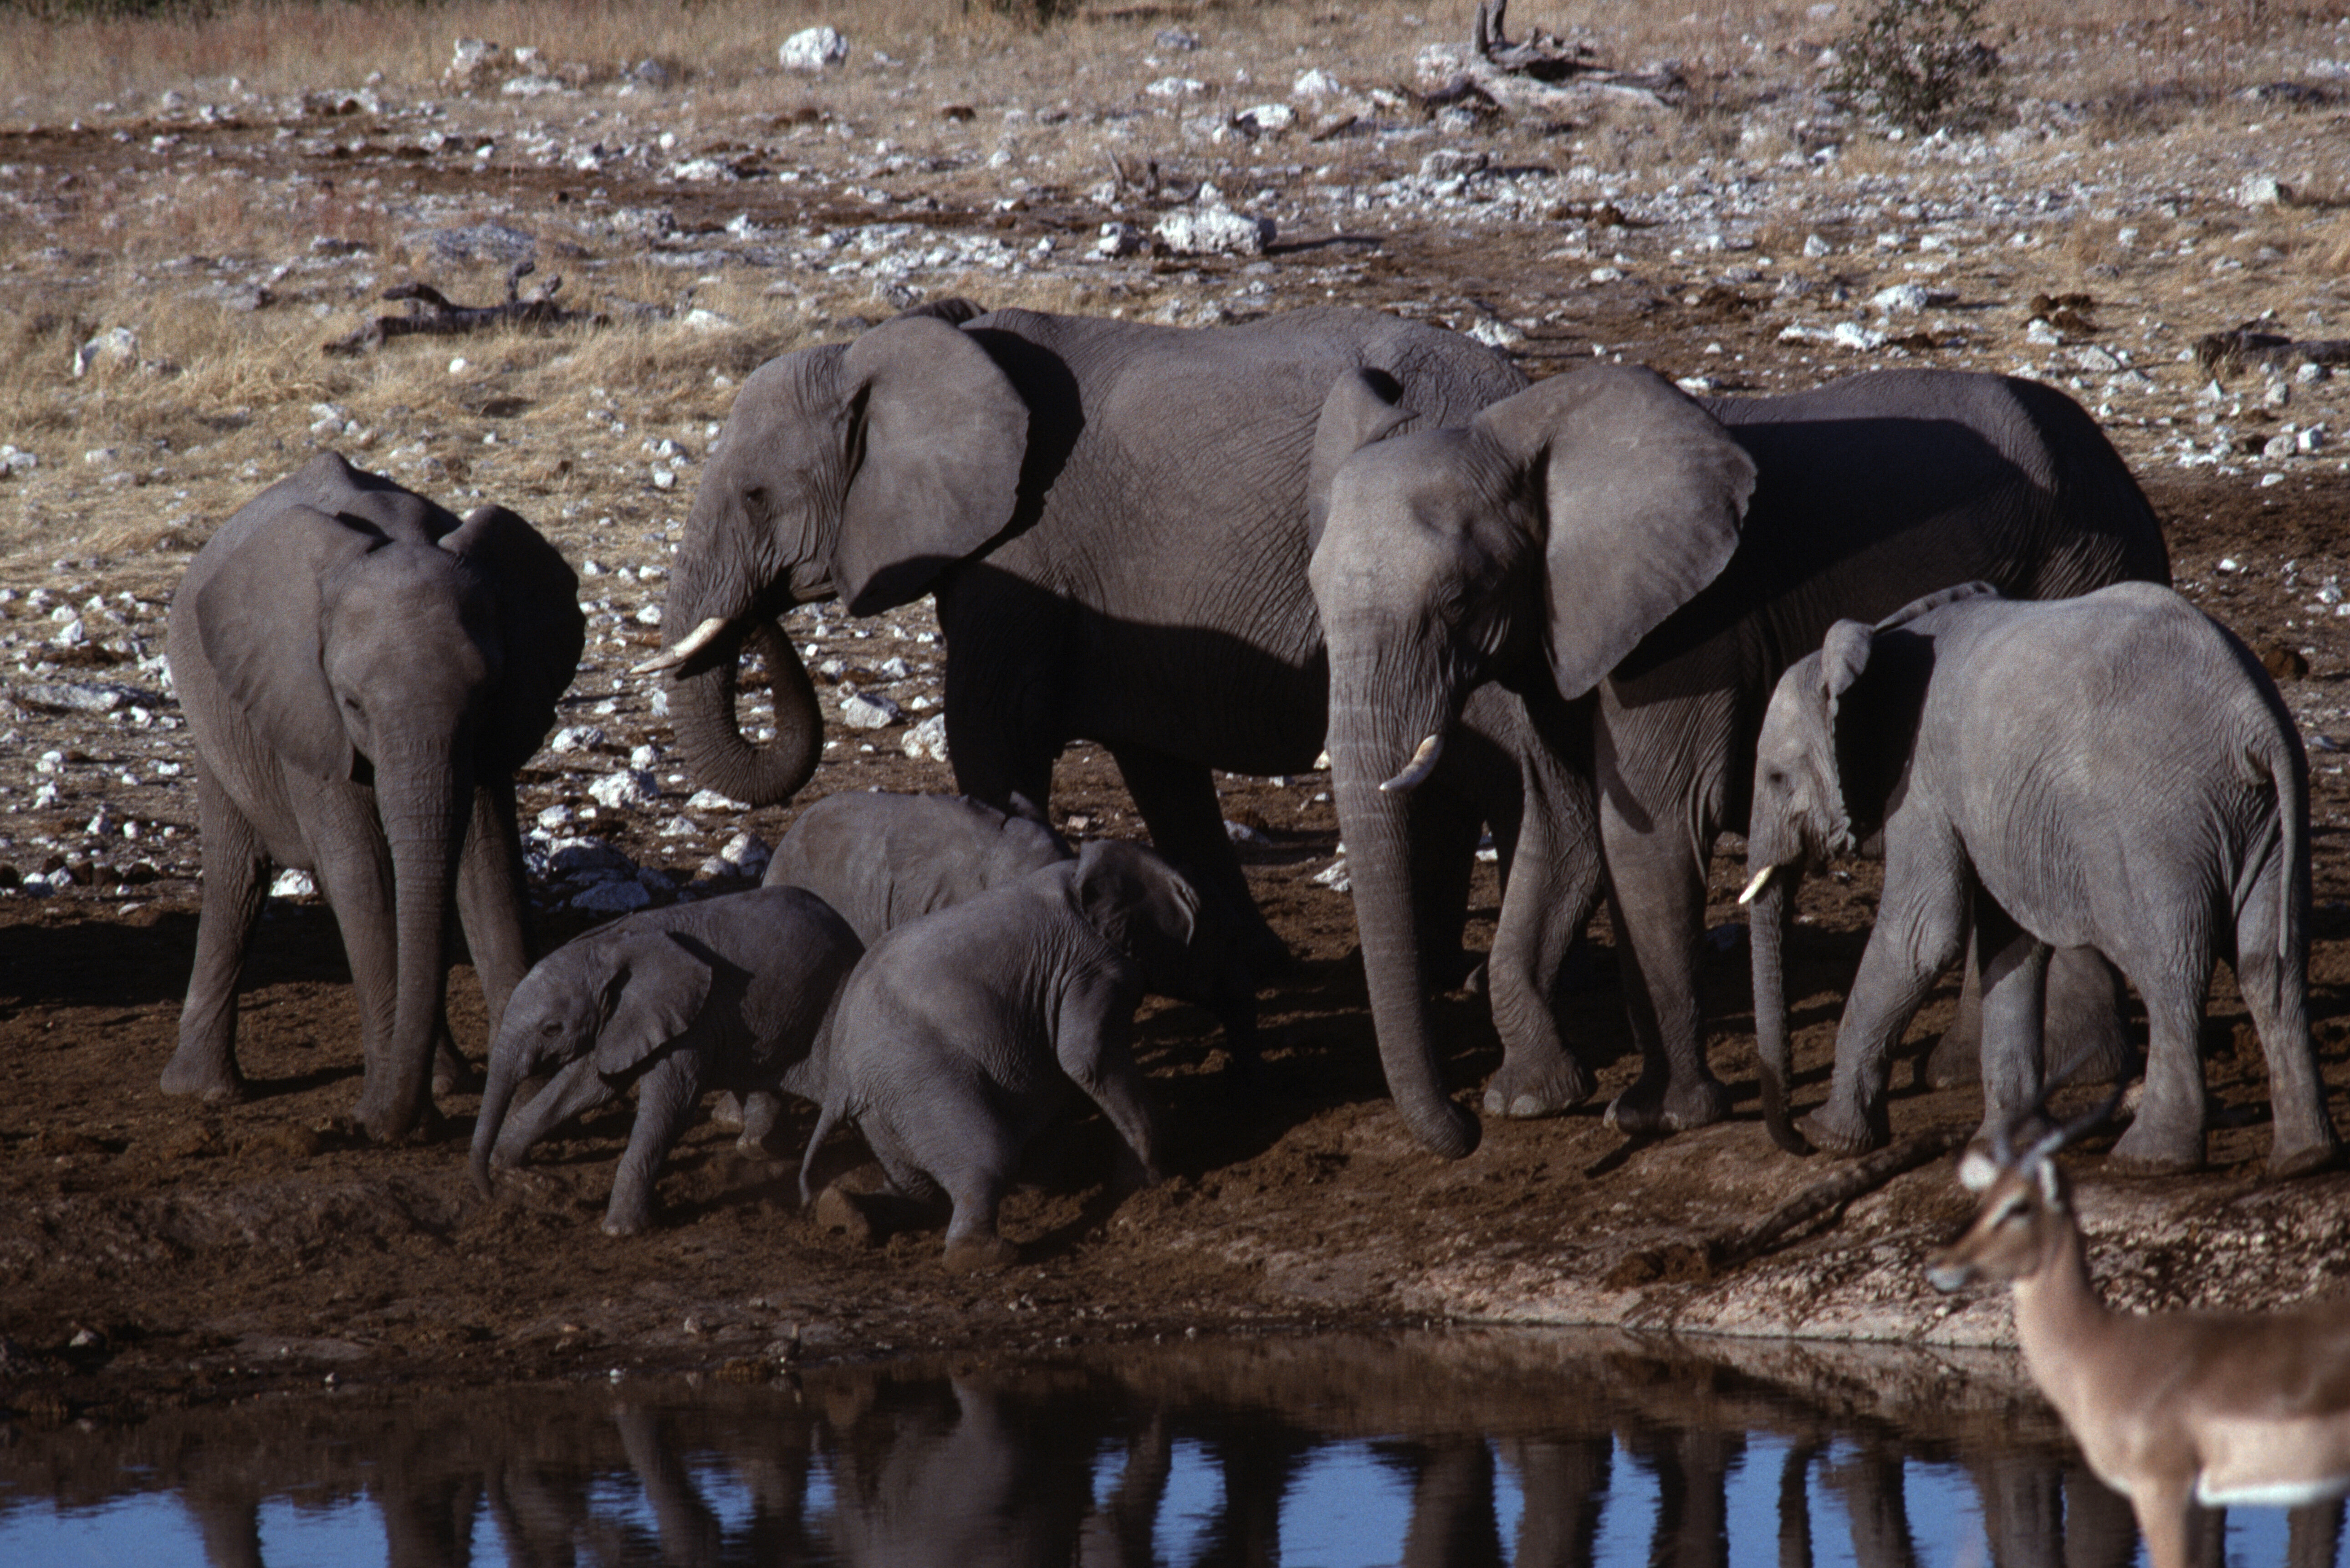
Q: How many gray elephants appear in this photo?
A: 7